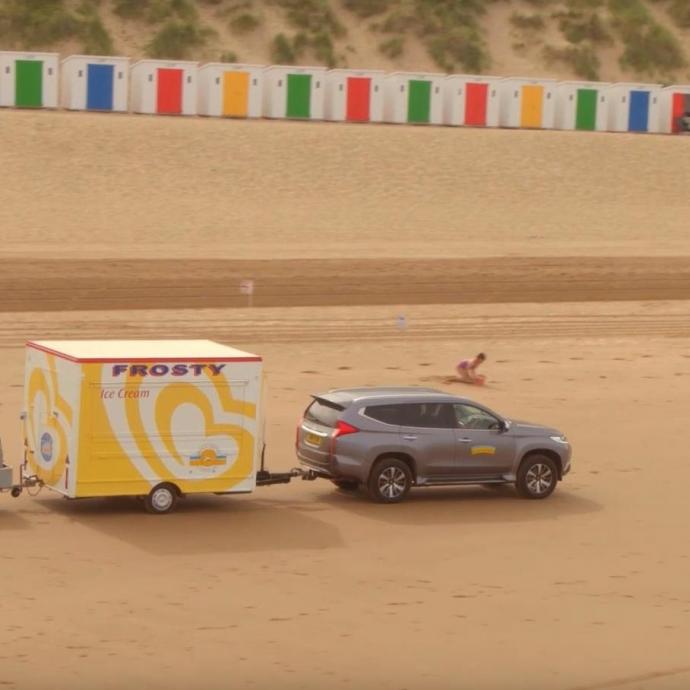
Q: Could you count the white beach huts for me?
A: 12